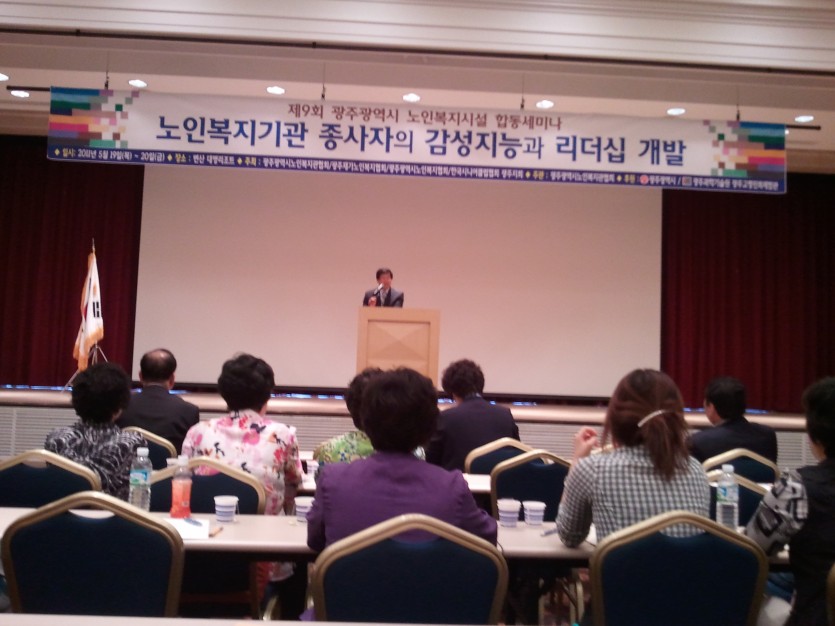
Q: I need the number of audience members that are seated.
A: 9